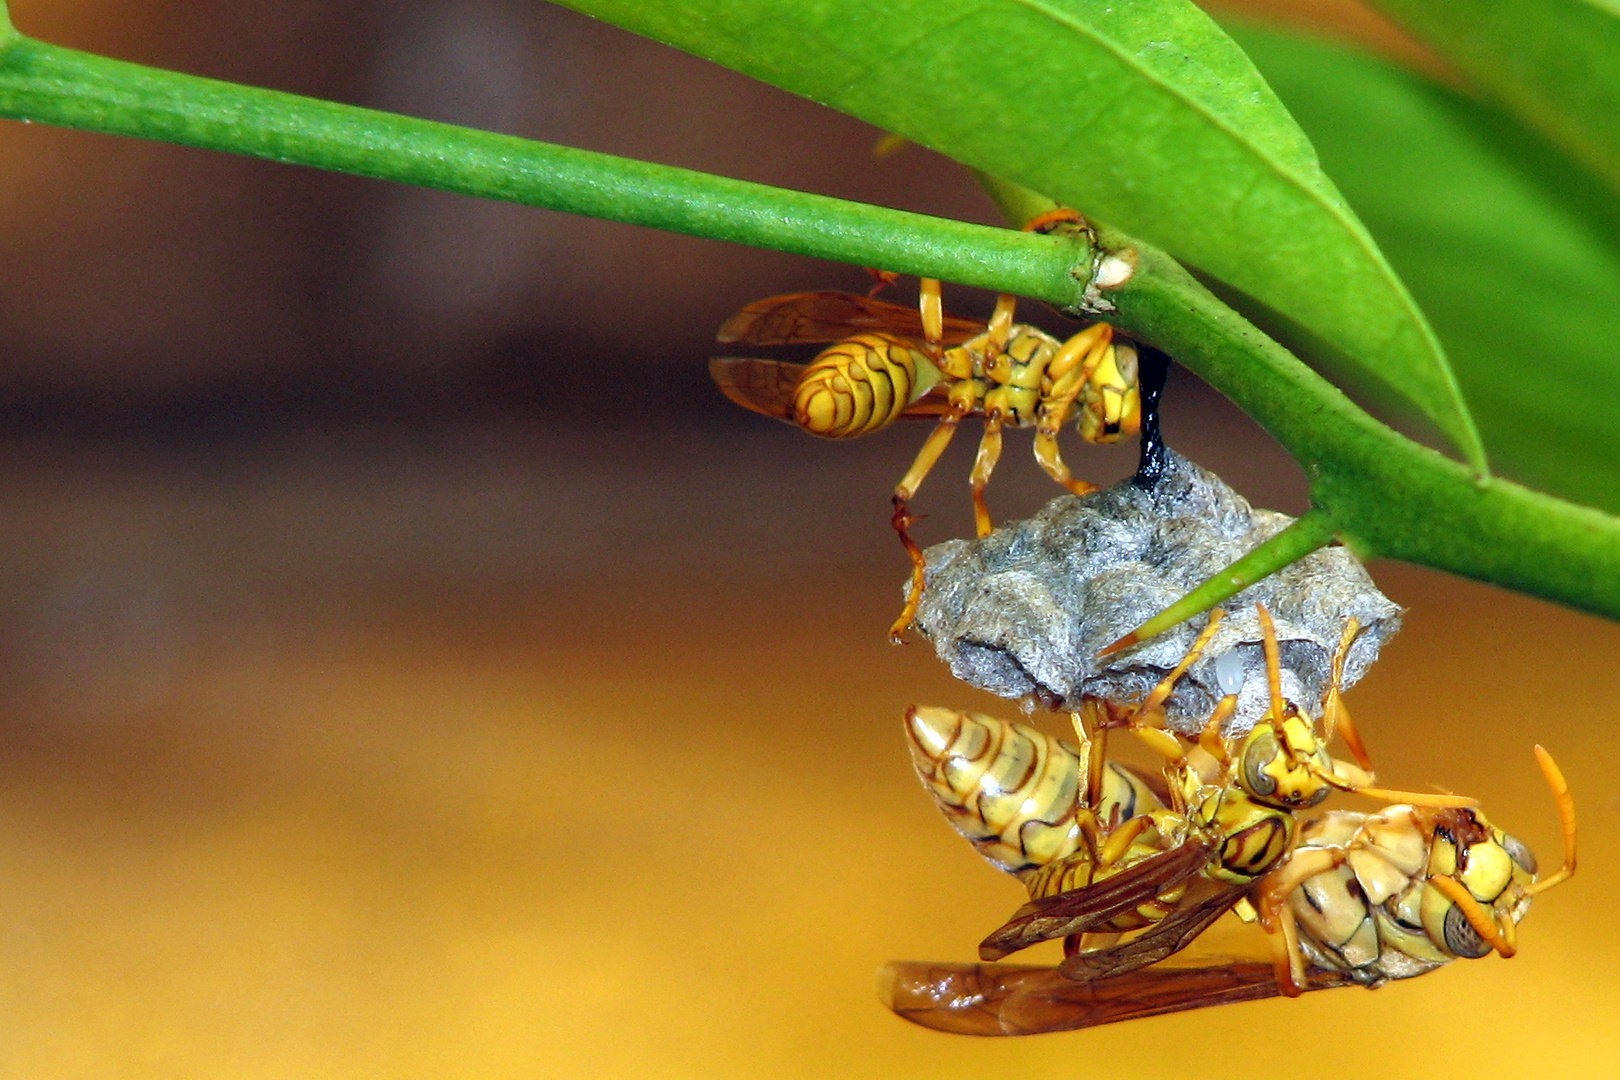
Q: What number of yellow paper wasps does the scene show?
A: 3